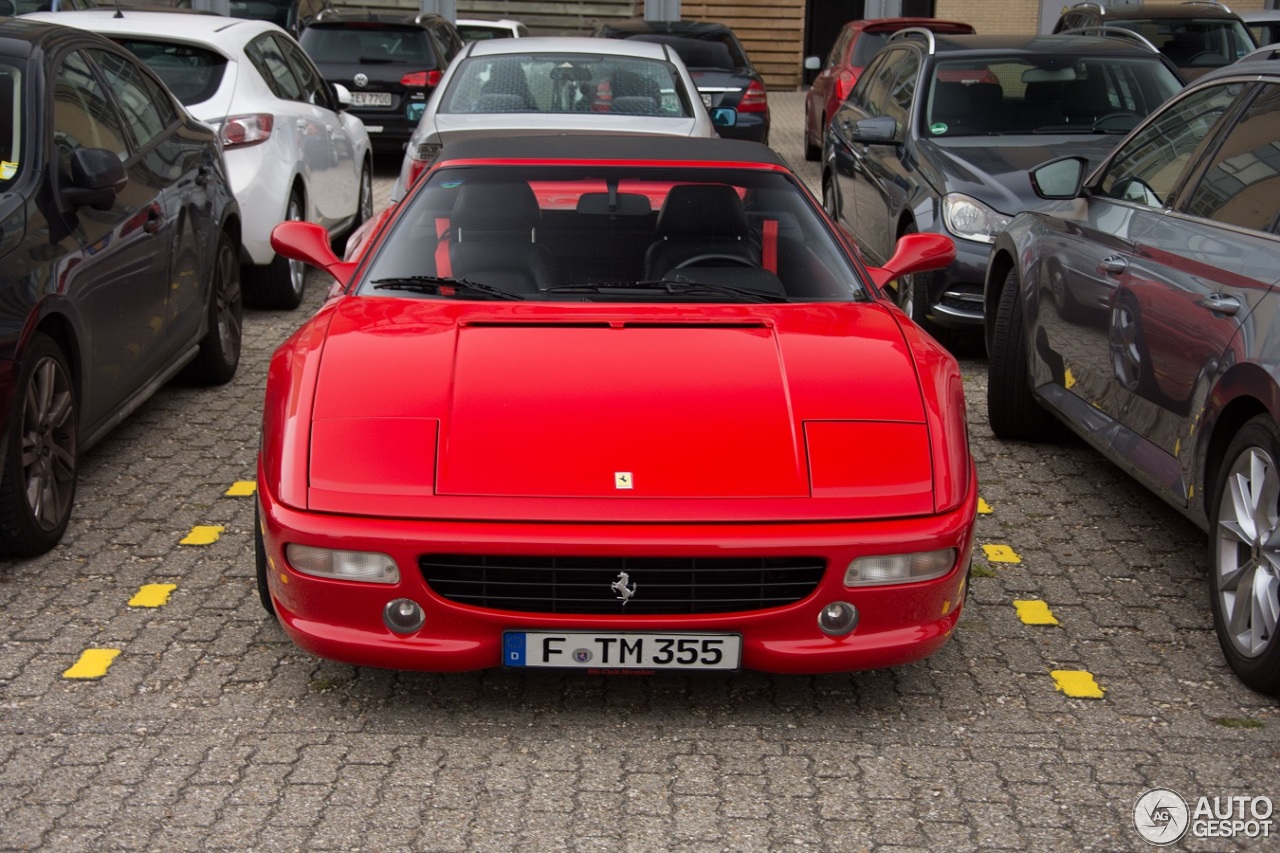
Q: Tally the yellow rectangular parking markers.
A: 8